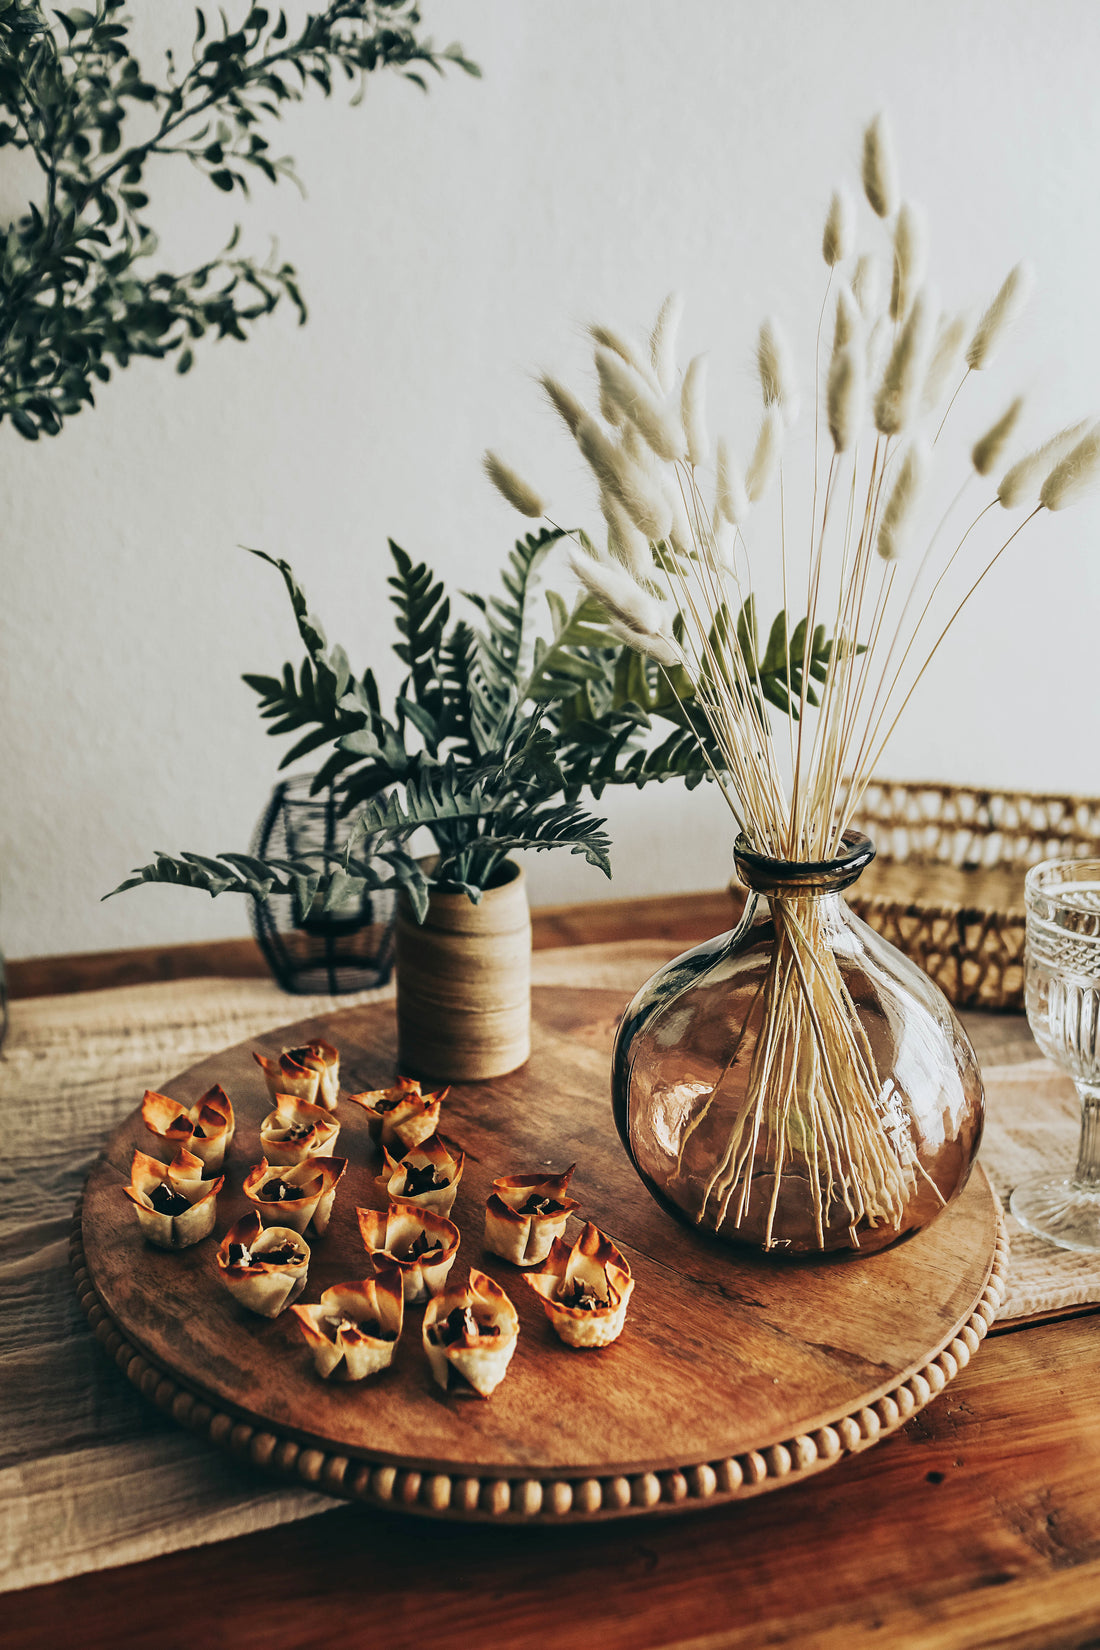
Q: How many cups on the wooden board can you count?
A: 13